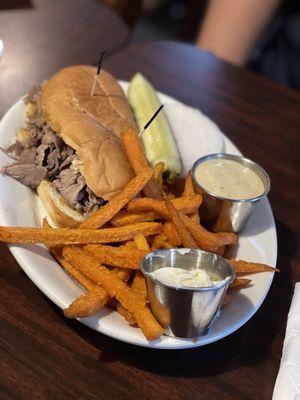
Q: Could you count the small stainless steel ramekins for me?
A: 2